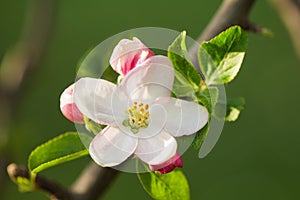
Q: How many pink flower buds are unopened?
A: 3